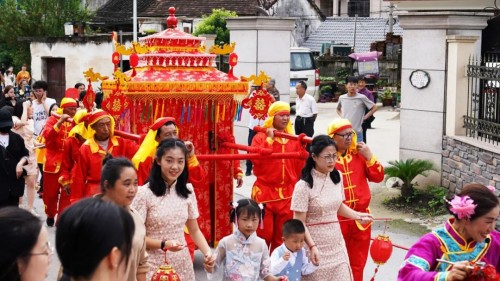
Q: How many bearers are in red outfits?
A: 6